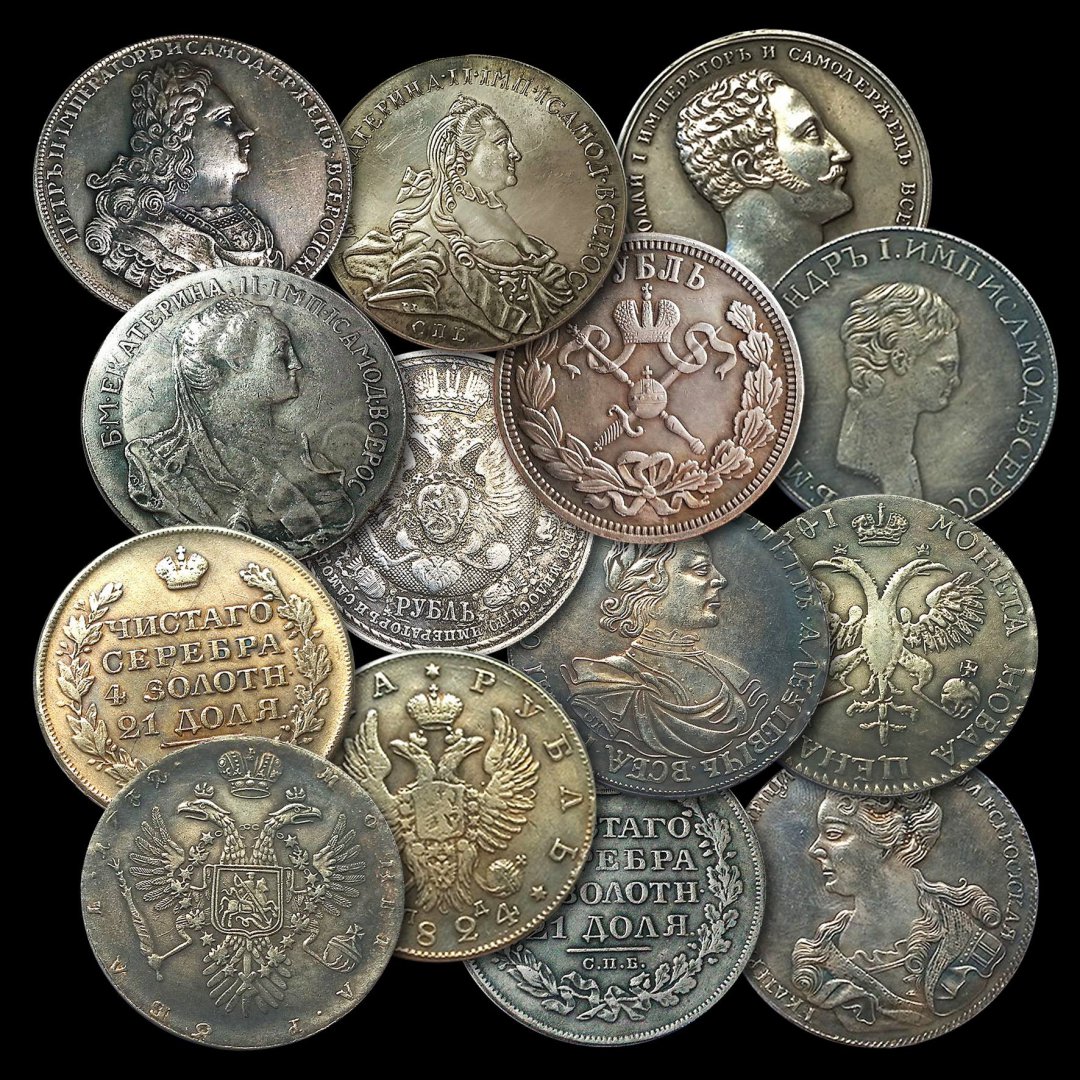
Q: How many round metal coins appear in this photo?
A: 14